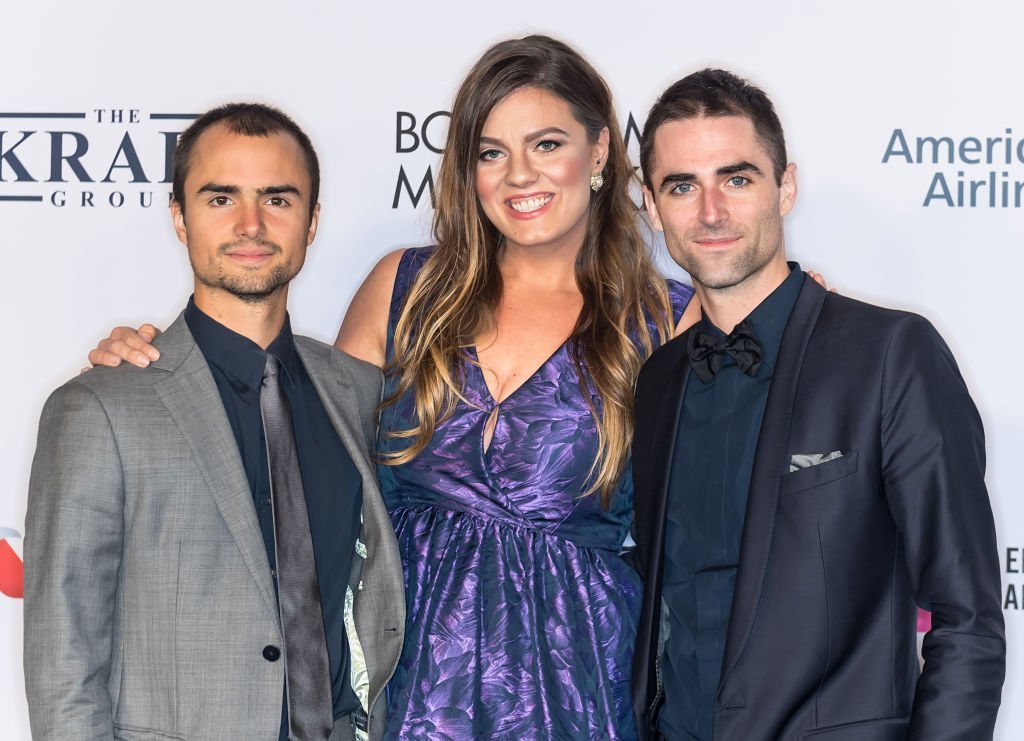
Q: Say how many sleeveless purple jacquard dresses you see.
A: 1